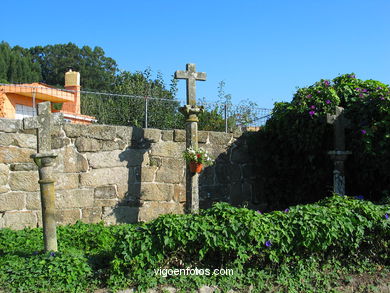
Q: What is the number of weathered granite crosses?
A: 3